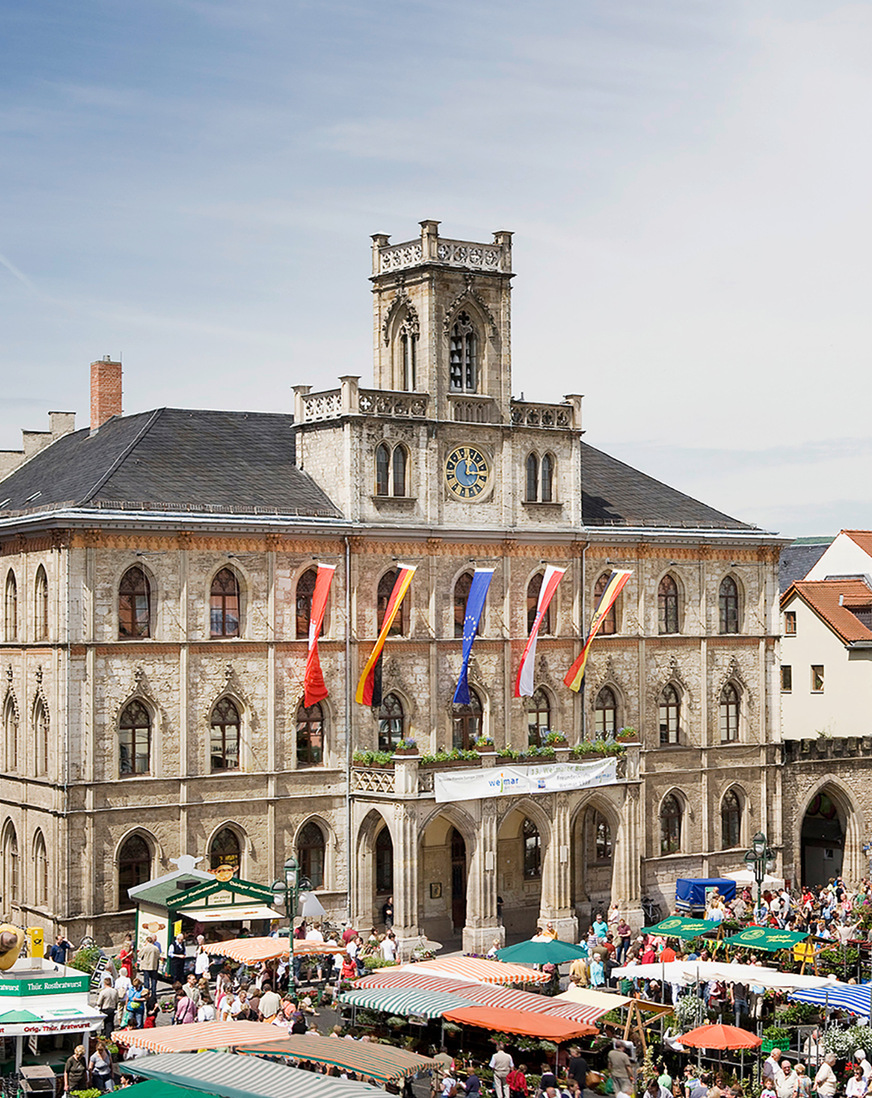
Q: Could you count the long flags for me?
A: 5